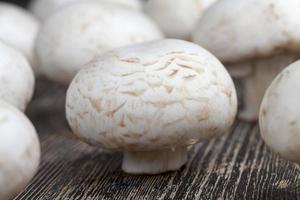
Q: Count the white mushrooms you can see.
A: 9